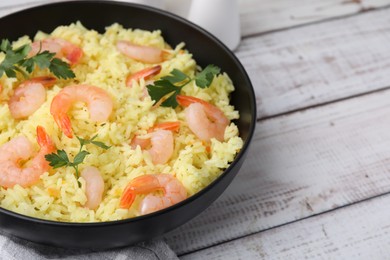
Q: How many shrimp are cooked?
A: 10